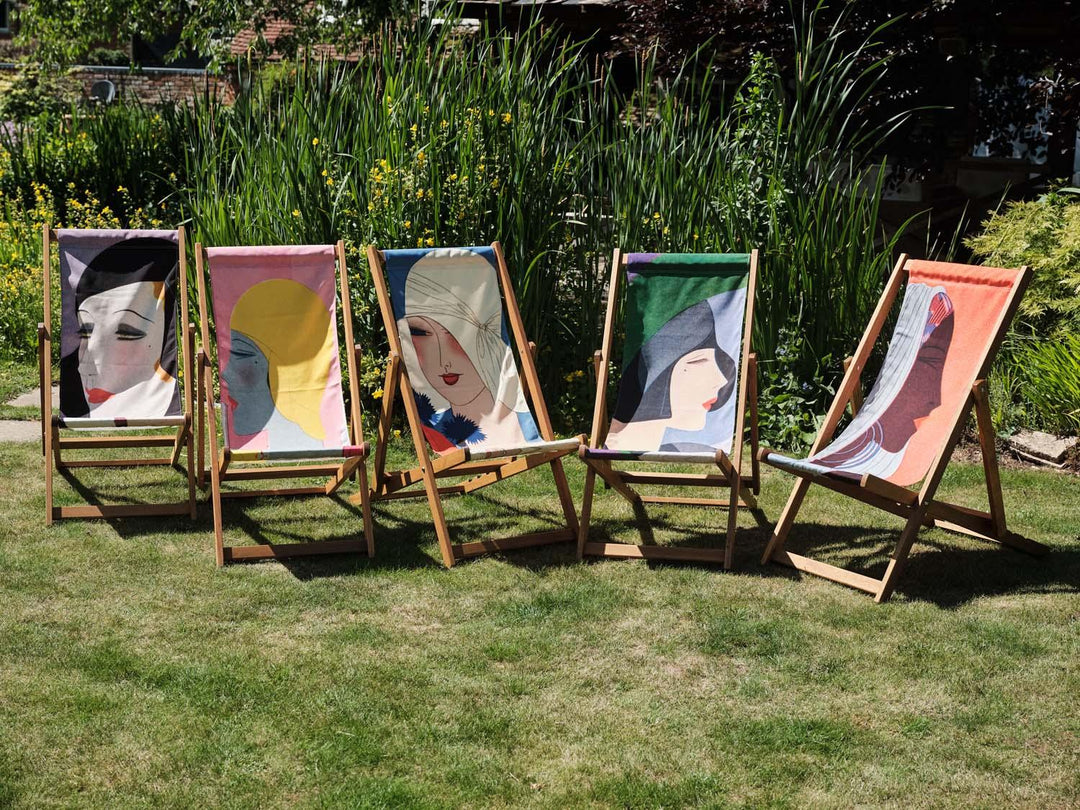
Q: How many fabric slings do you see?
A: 5